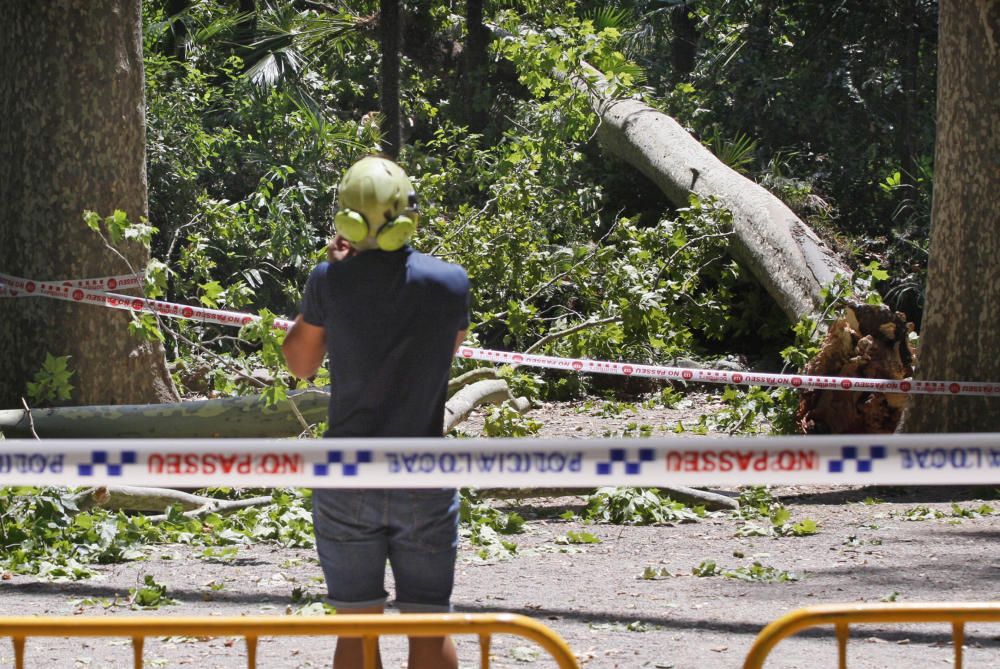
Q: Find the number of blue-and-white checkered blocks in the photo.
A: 4